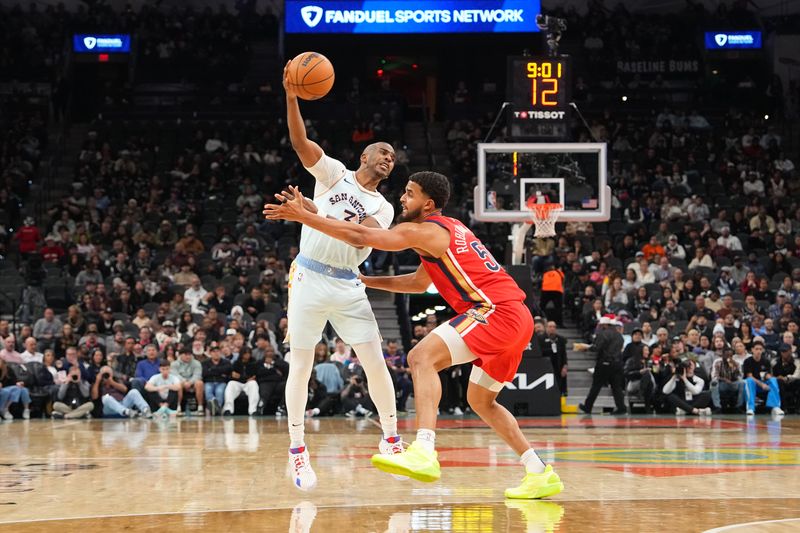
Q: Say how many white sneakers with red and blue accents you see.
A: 2